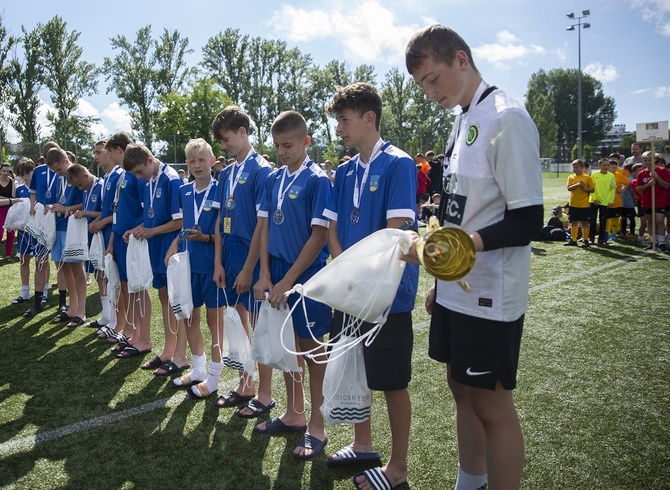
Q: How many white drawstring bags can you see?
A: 12